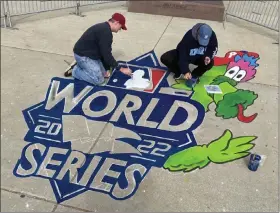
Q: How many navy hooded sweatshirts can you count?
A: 1